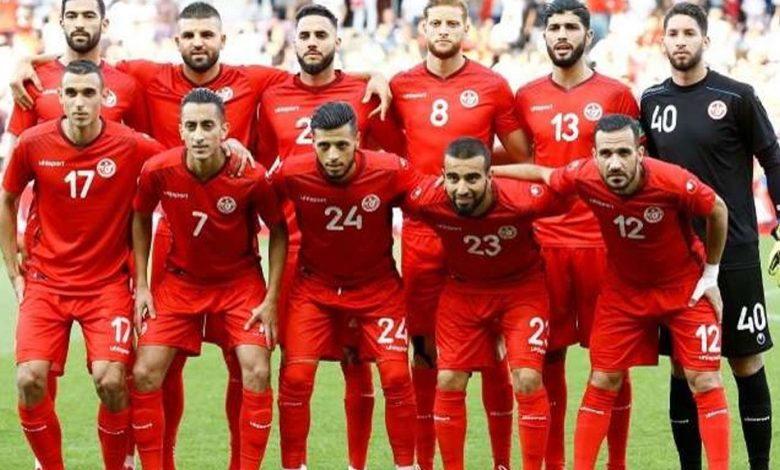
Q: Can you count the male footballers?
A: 11